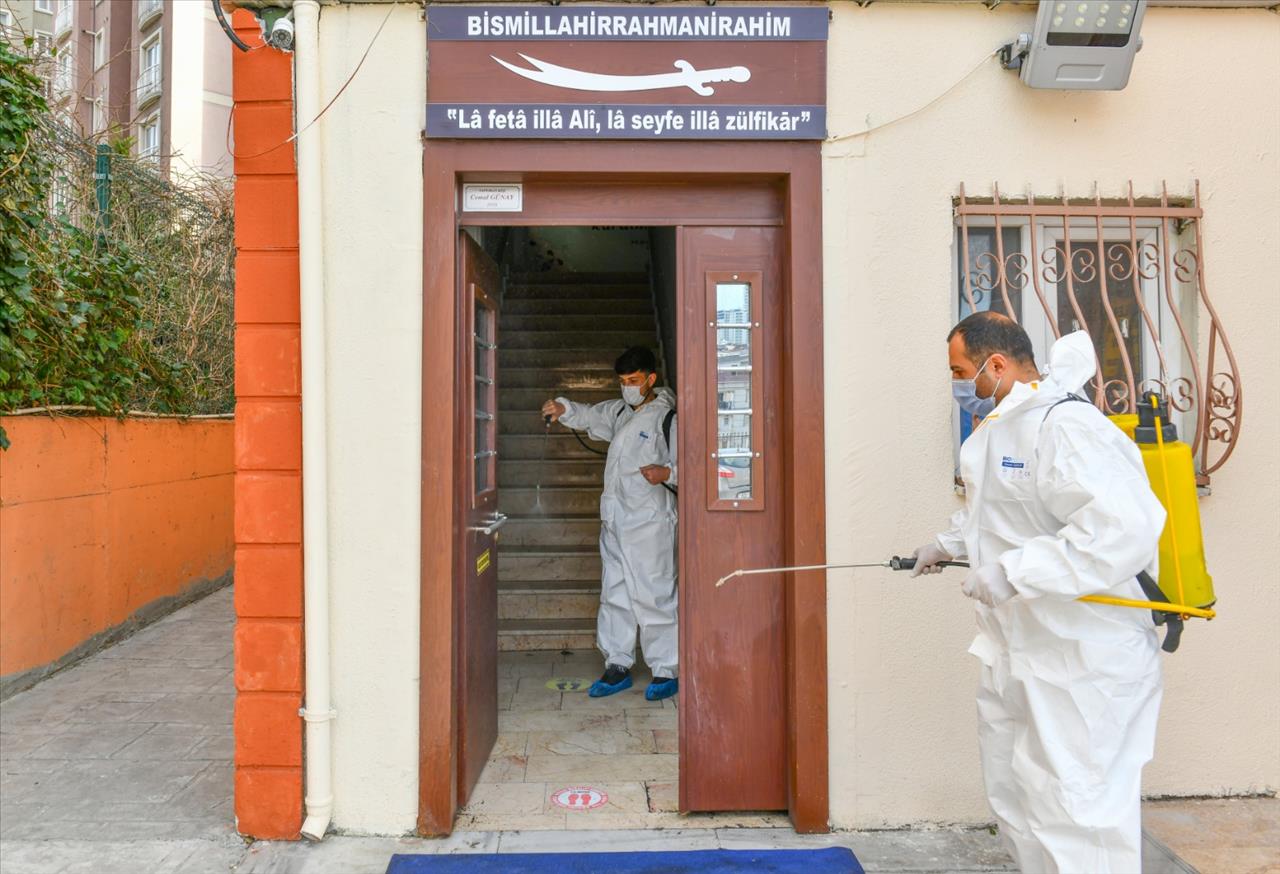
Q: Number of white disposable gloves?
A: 2